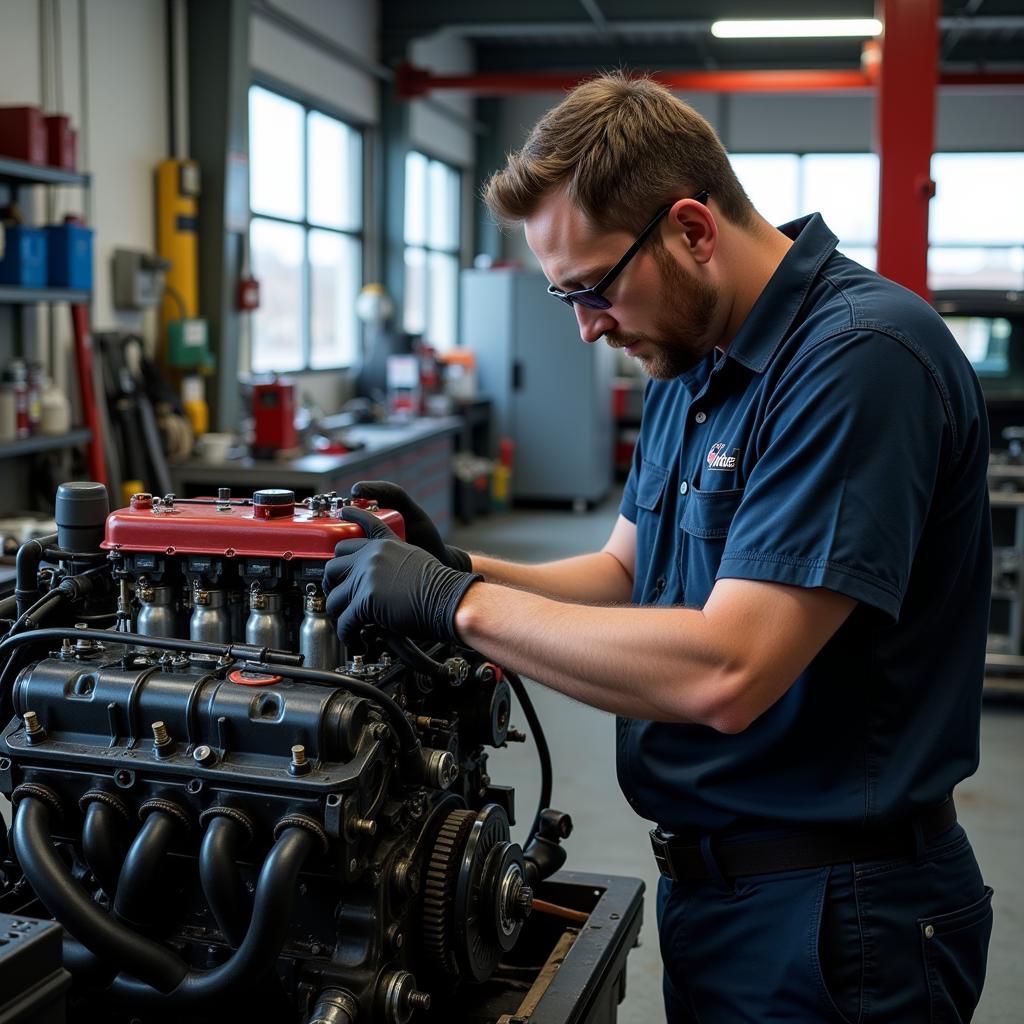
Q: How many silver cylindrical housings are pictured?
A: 4